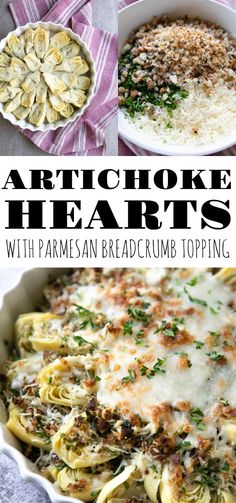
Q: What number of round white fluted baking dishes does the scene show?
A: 2